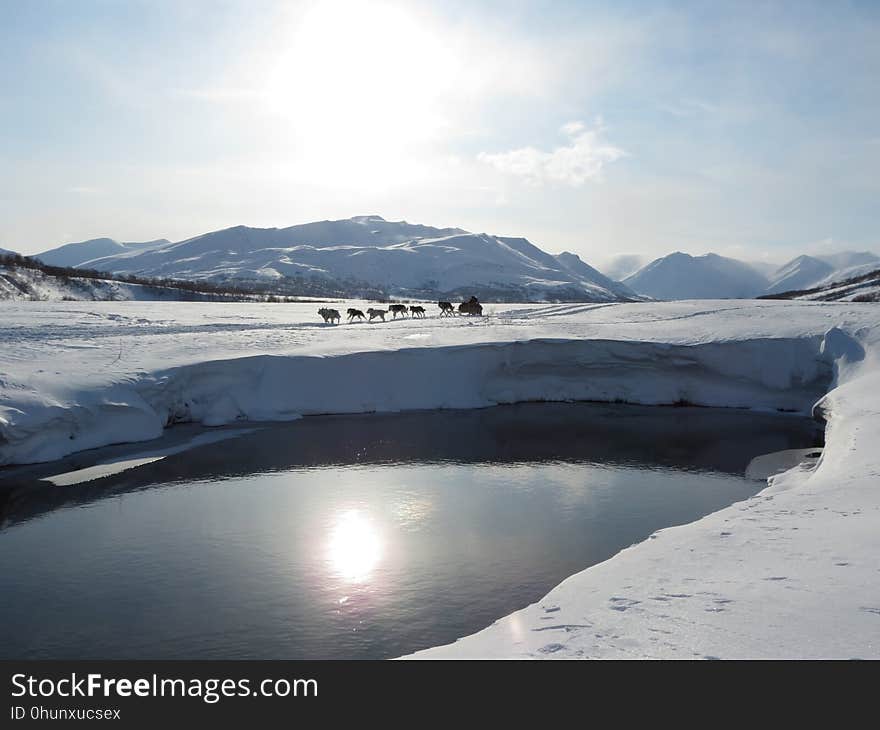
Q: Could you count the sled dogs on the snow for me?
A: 6